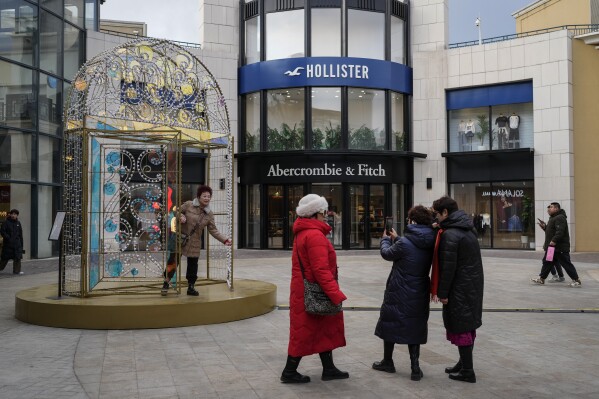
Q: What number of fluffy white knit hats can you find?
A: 1